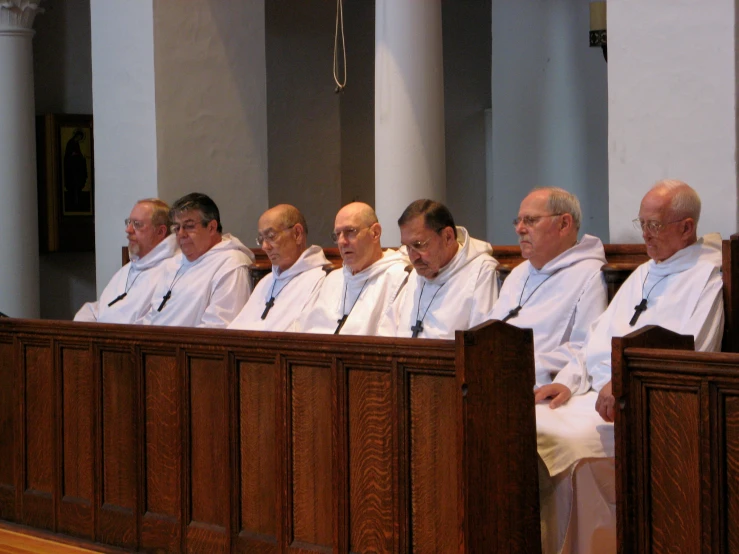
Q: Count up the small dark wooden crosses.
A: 7